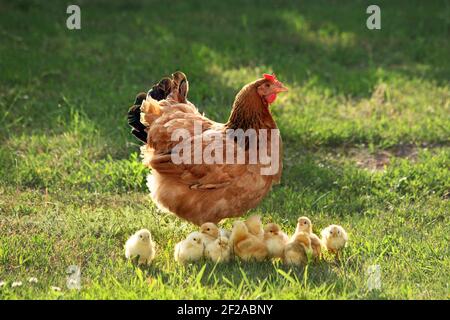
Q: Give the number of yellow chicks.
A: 10